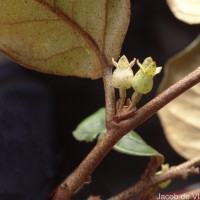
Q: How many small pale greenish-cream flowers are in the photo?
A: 2